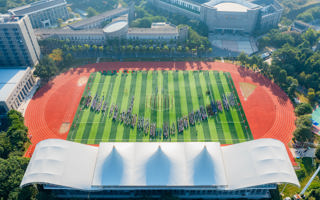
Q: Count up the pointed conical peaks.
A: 3